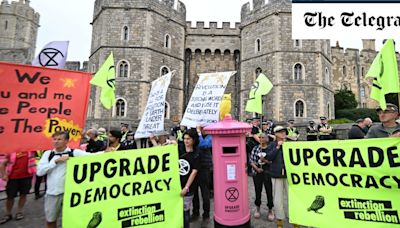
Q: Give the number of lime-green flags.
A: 3